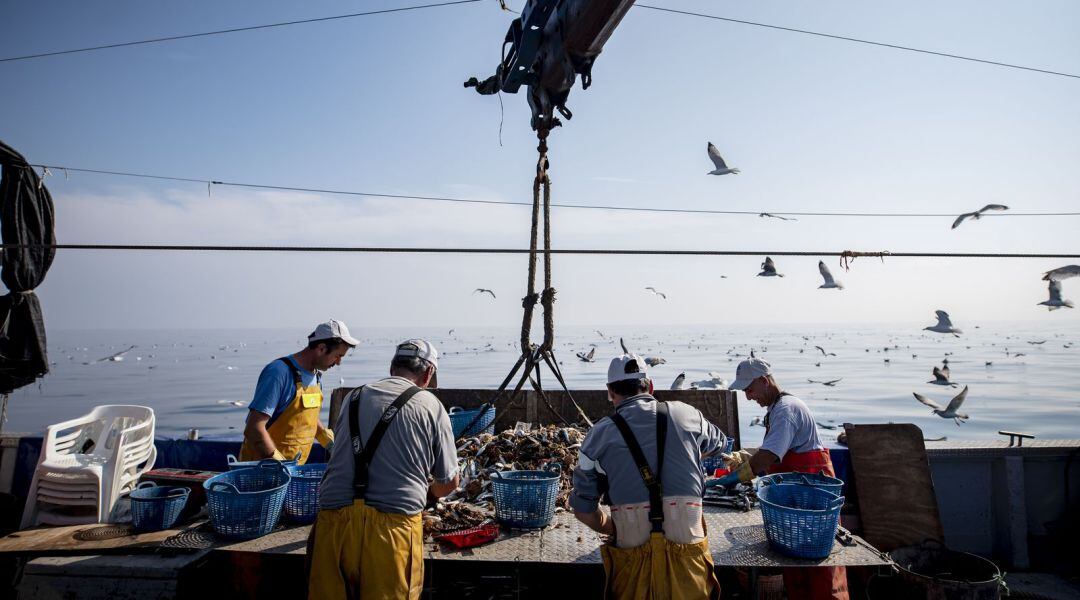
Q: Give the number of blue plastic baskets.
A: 9